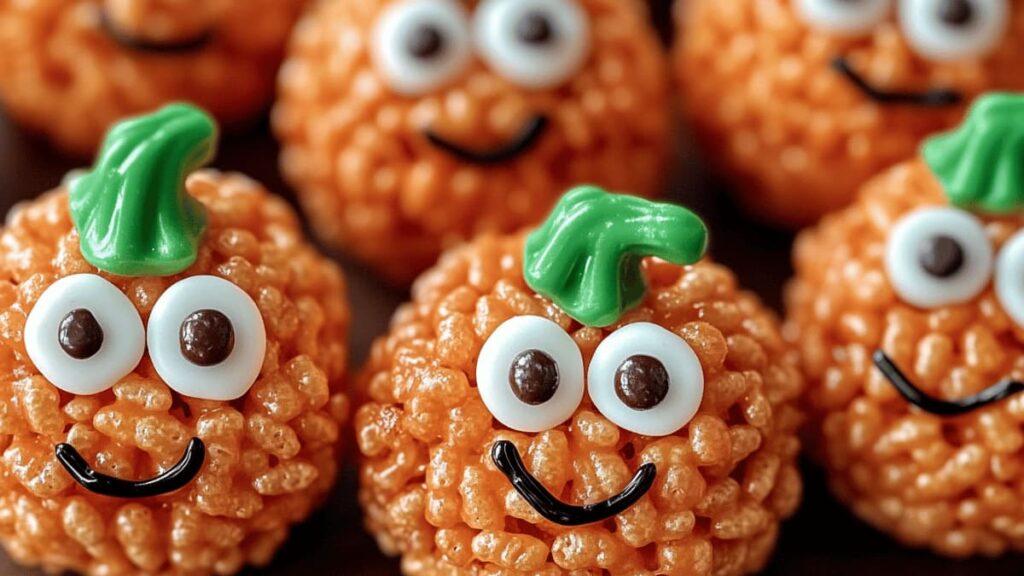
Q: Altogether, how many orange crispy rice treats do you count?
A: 6